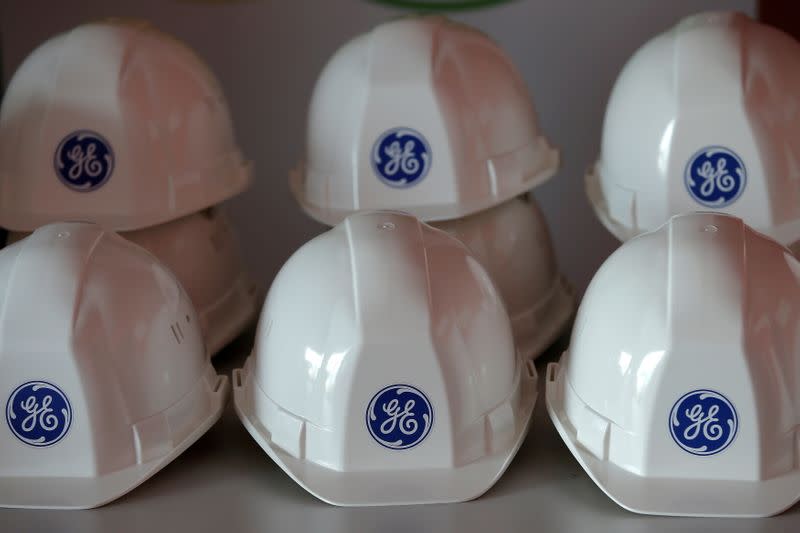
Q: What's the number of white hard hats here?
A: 8